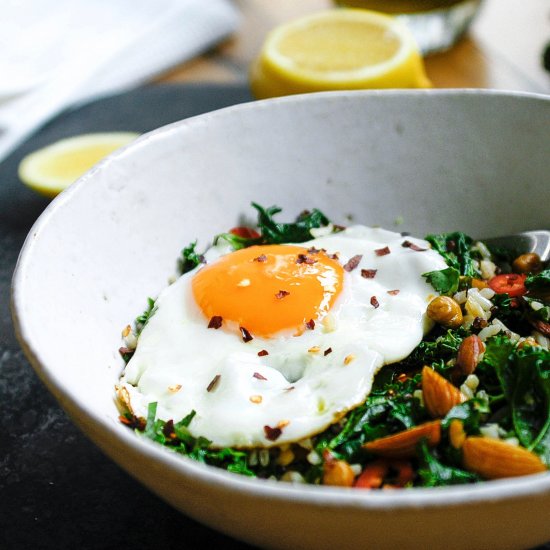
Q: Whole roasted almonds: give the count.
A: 4